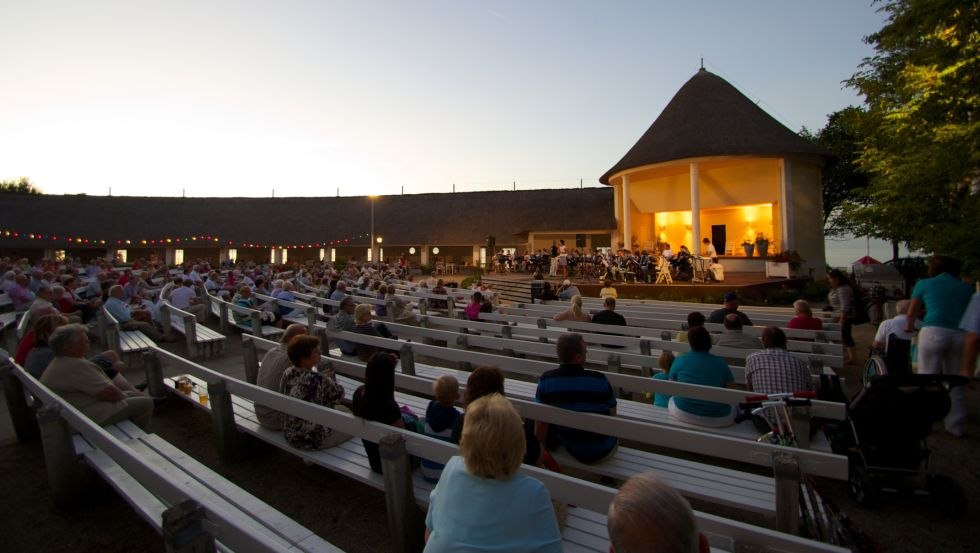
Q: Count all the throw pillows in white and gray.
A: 0